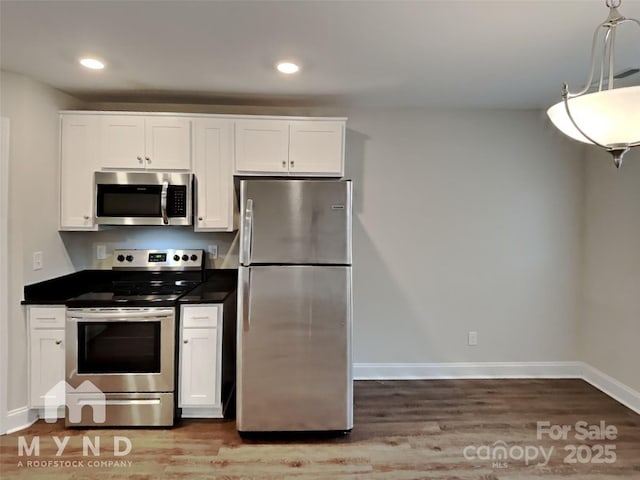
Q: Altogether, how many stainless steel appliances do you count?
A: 3